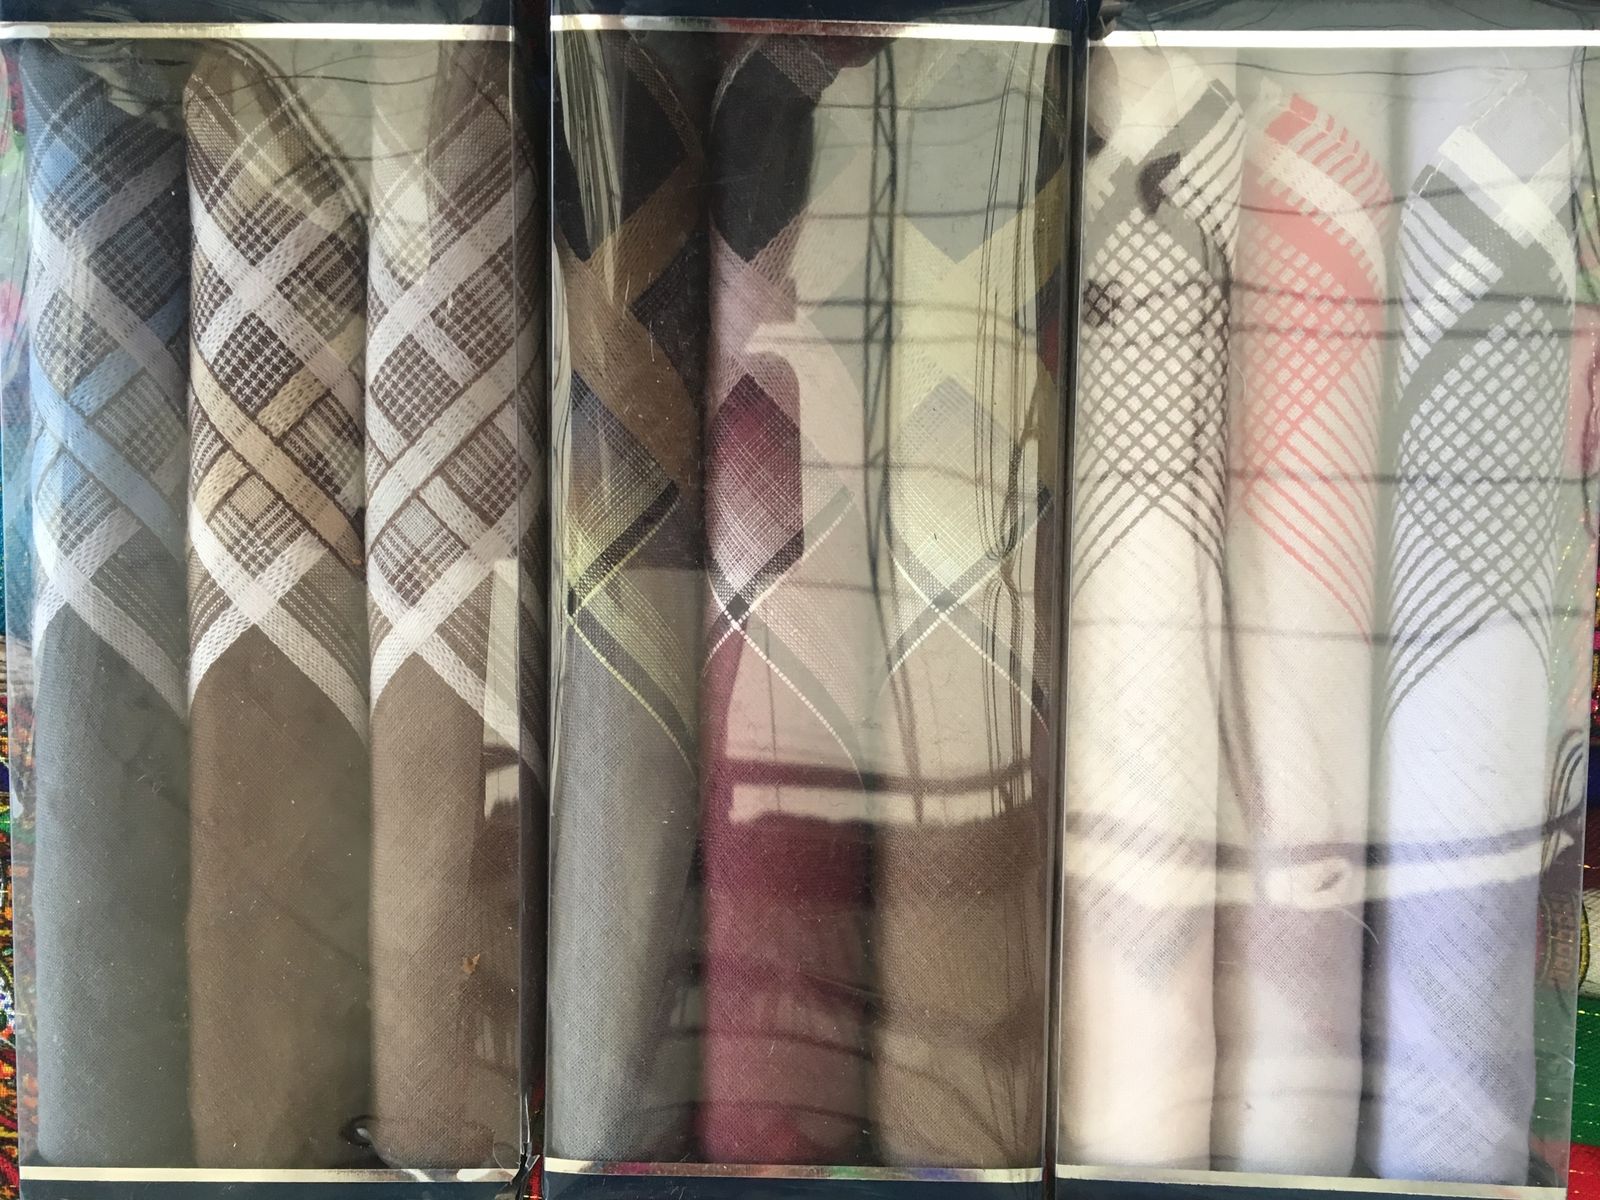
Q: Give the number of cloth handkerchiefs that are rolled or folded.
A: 9